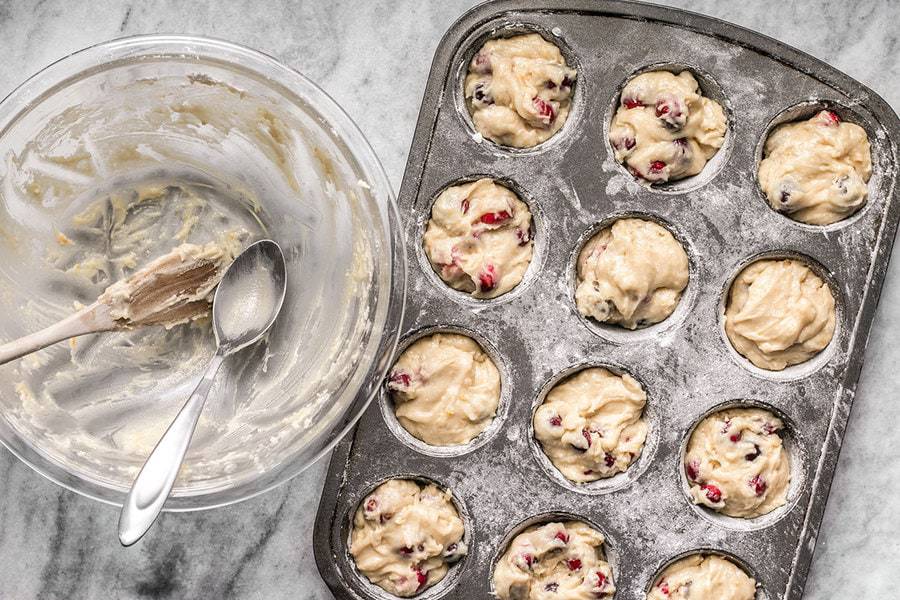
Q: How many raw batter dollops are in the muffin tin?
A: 12